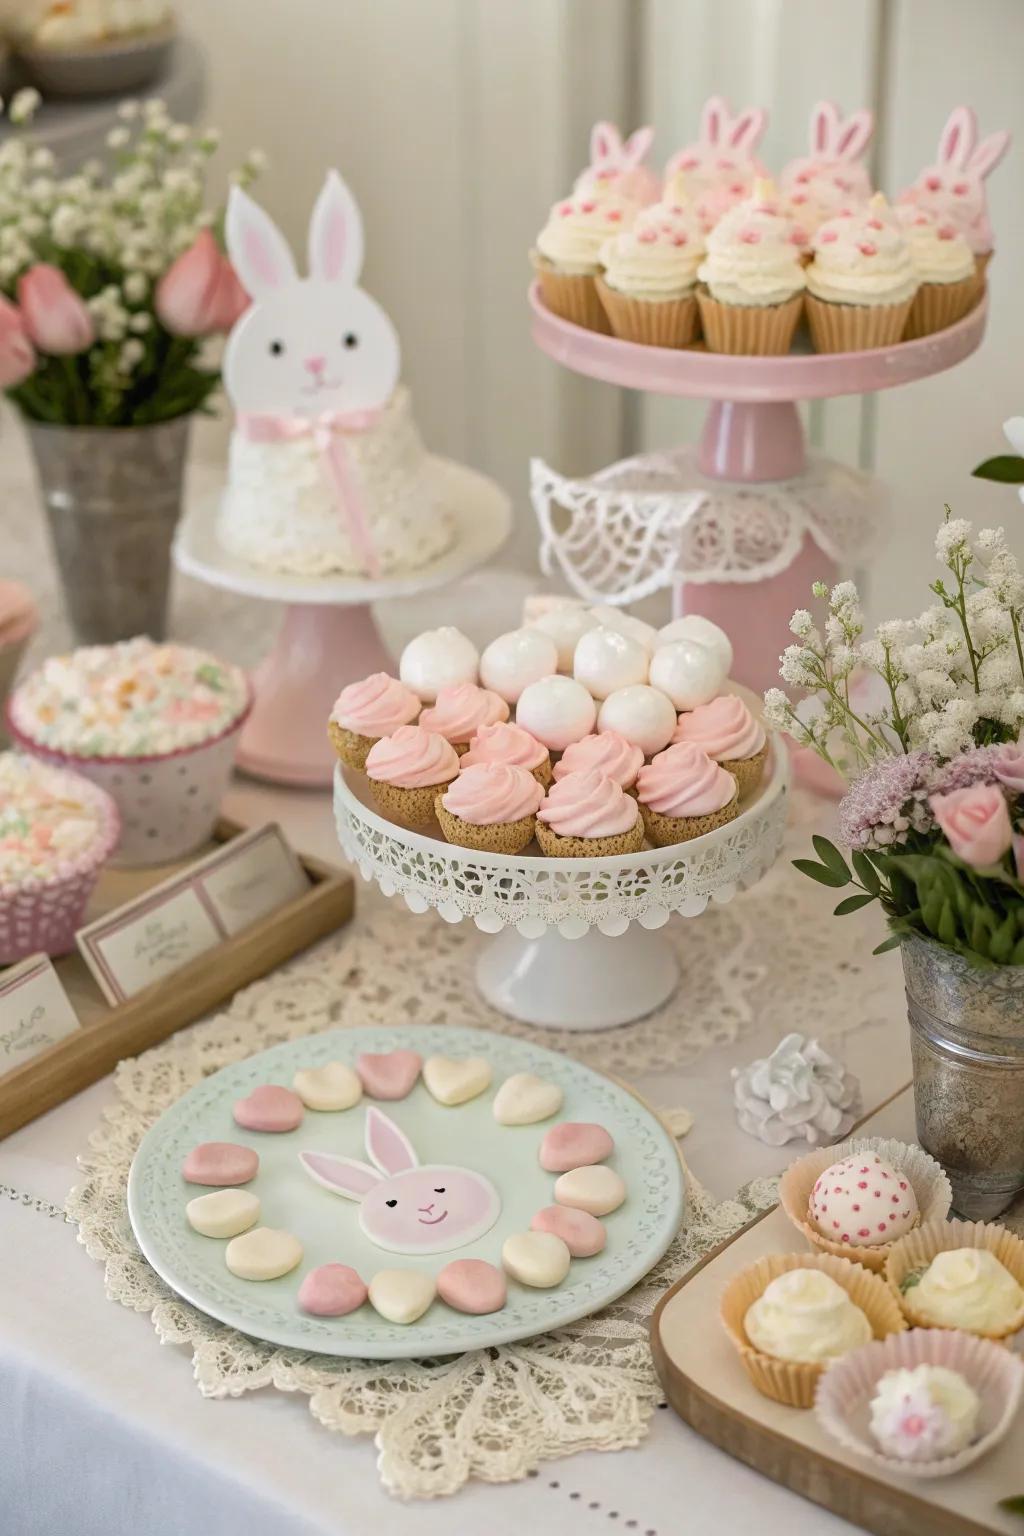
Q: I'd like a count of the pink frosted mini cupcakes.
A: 9